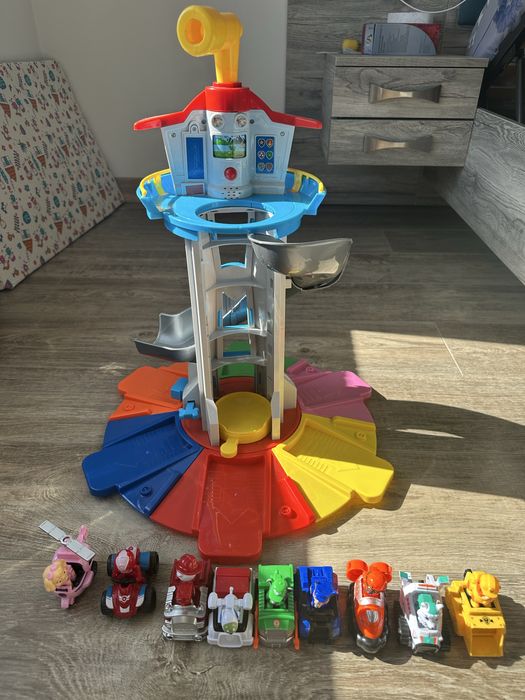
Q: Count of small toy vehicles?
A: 9